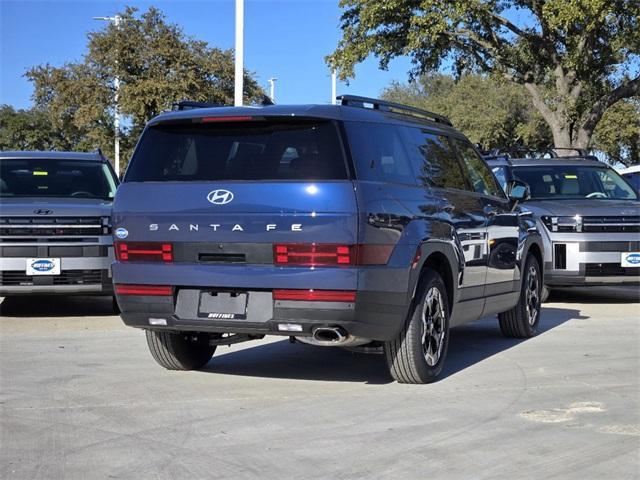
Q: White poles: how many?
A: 4